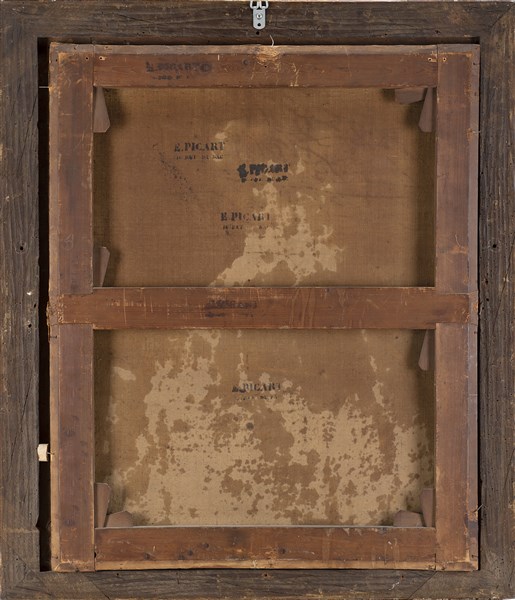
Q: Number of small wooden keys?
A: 9